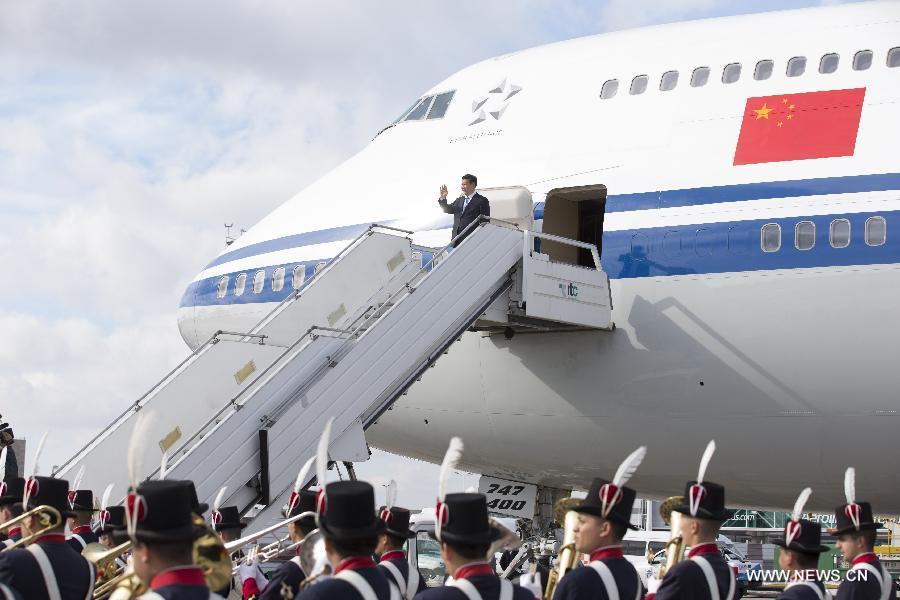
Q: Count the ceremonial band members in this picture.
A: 15